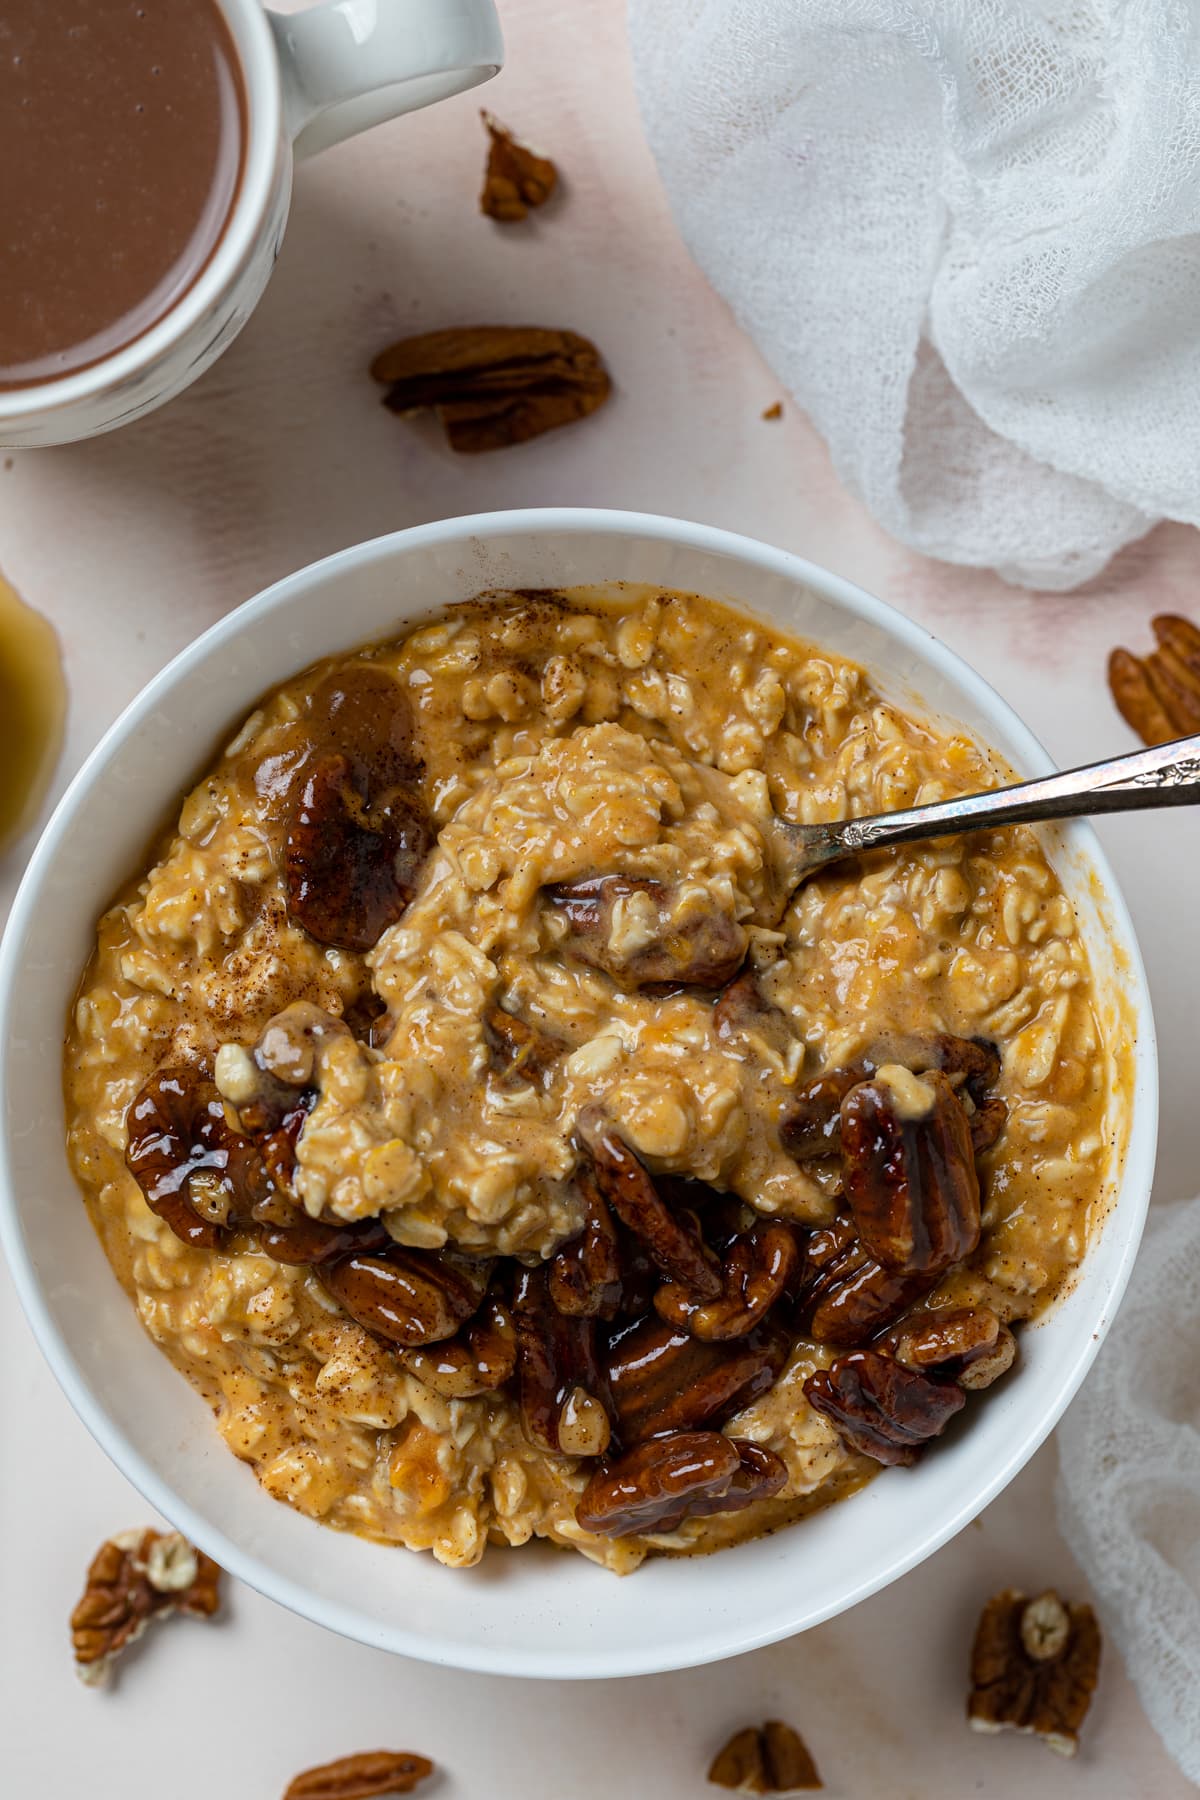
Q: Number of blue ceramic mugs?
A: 0